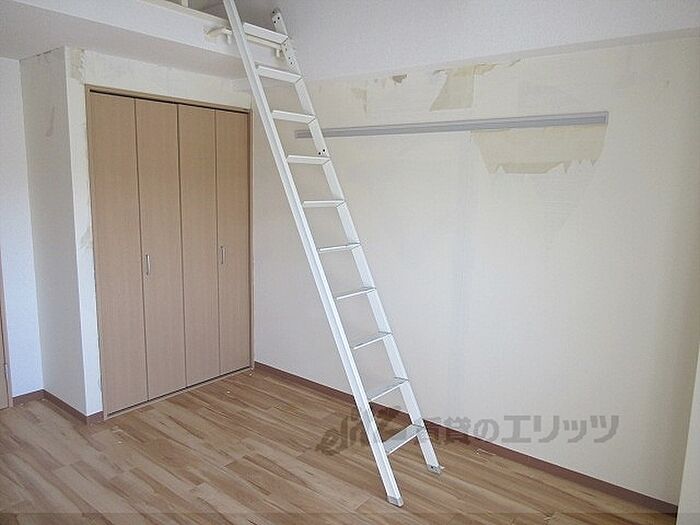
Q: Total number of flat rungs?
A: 10